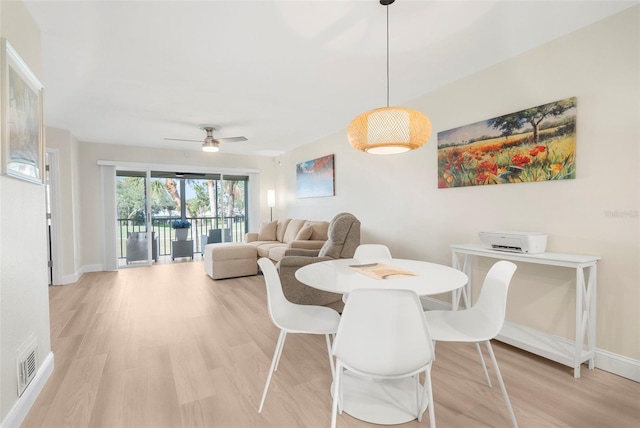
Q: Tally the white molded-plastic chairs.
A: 4